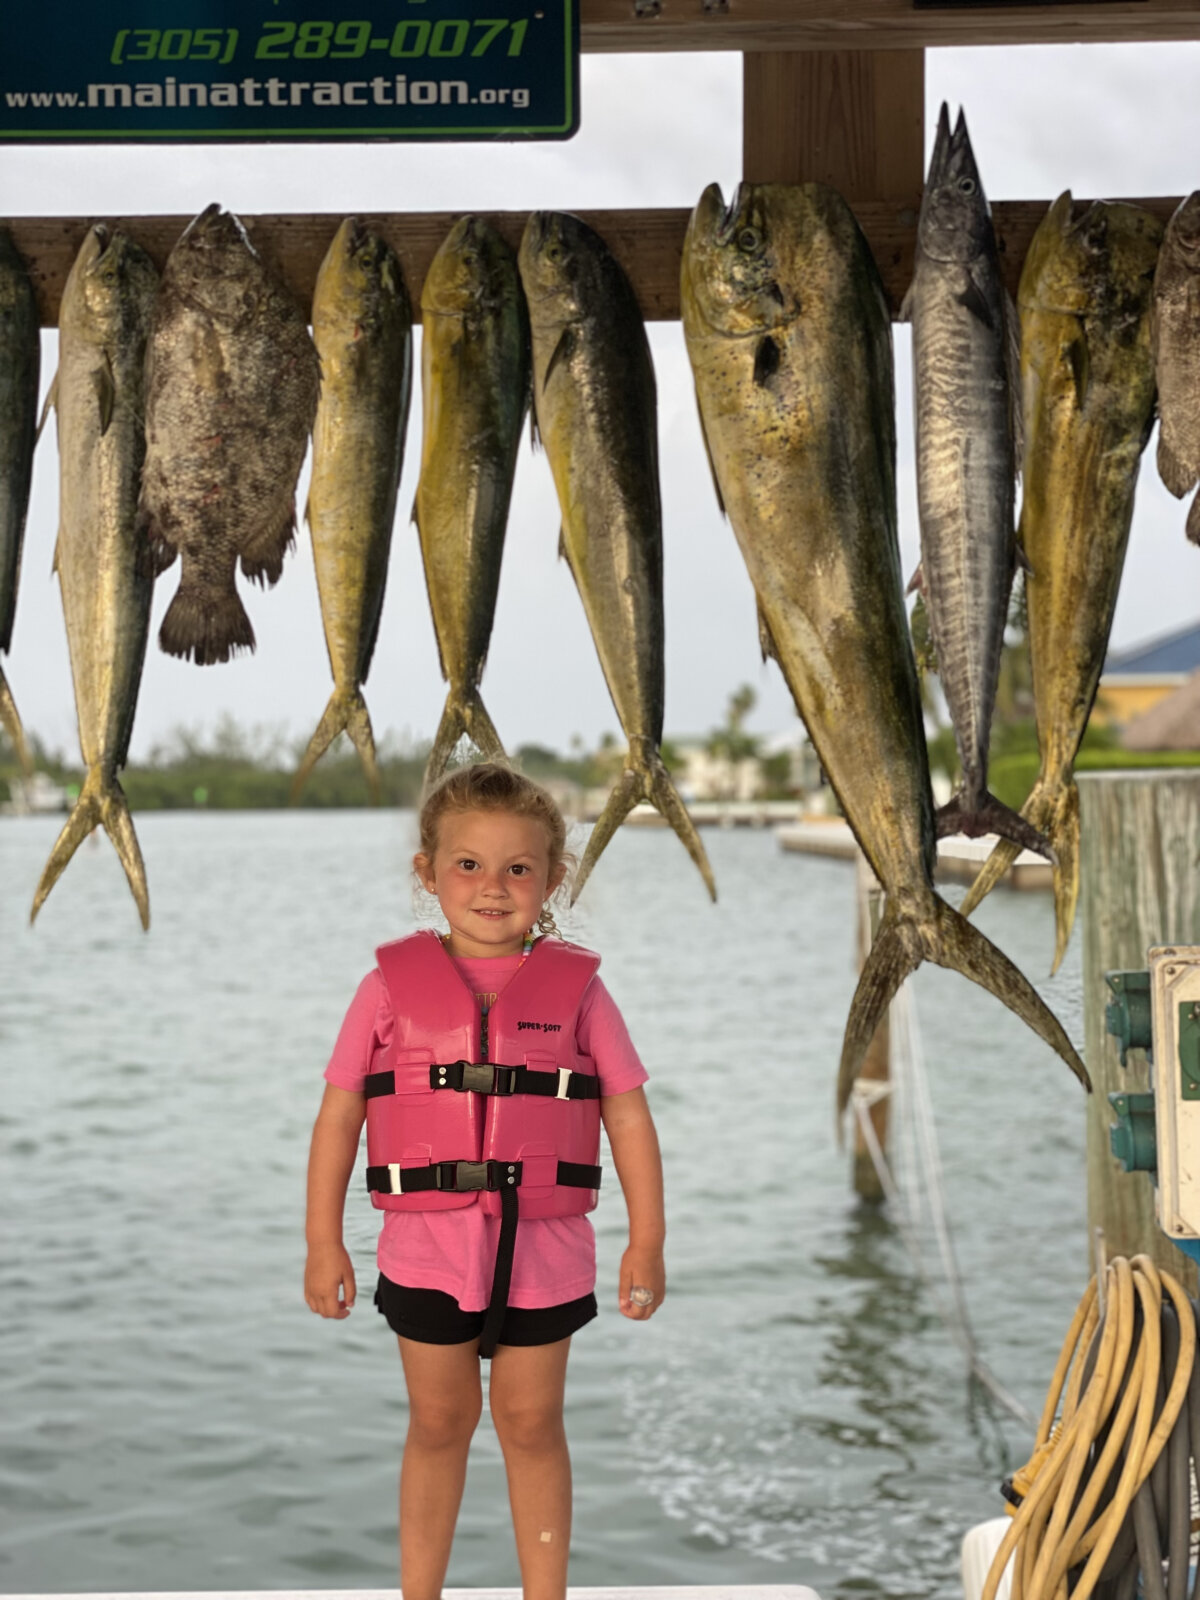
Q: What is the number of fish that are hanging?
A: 10